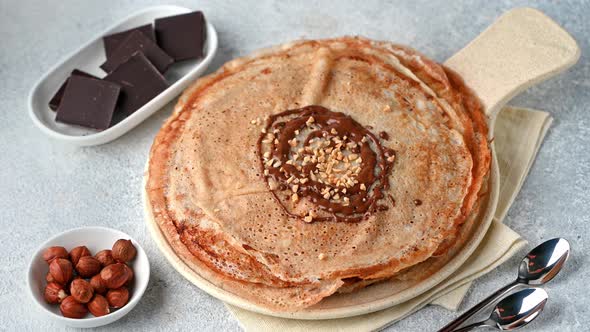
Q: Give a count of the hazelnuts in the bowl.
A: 15